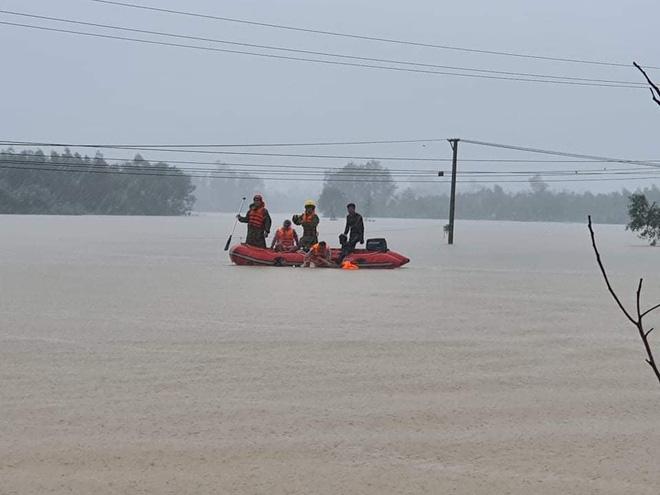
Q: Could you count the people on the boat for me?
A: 5